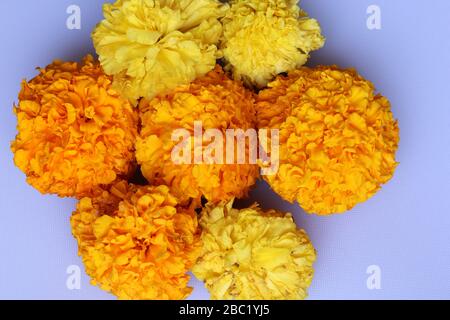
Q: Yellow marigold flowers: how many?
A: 3